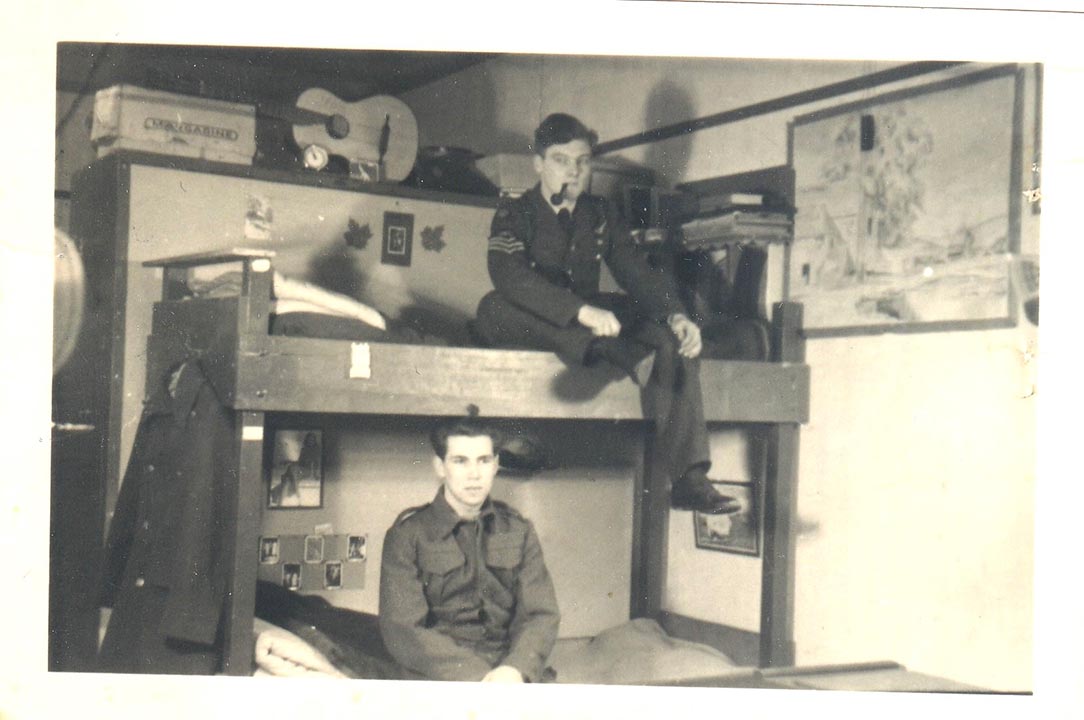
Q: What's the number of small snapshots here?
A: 5